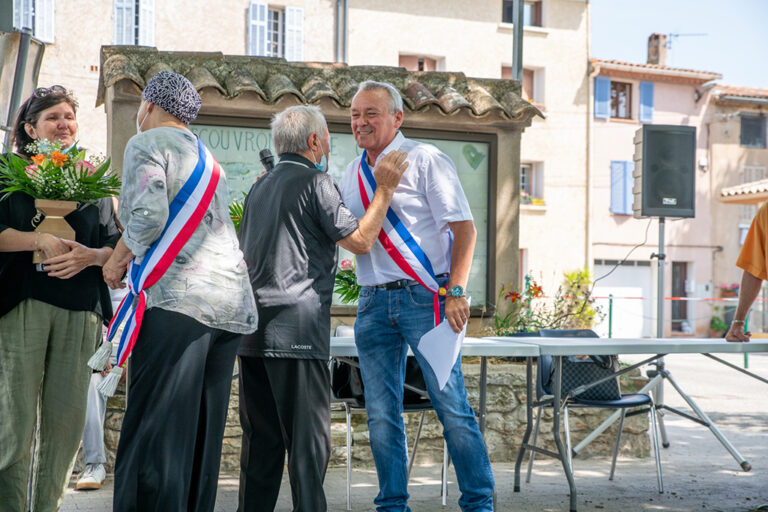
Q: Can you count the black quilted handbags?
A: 1